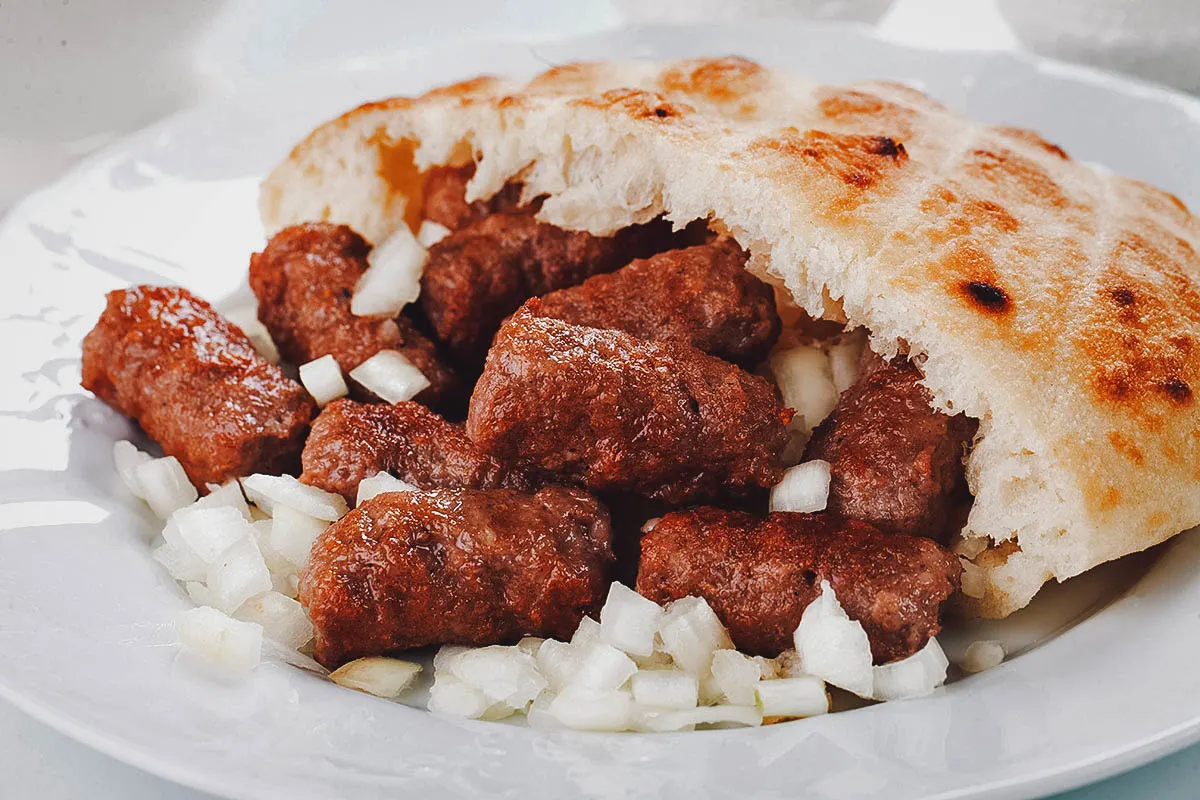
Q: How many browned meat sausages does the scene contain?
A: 10